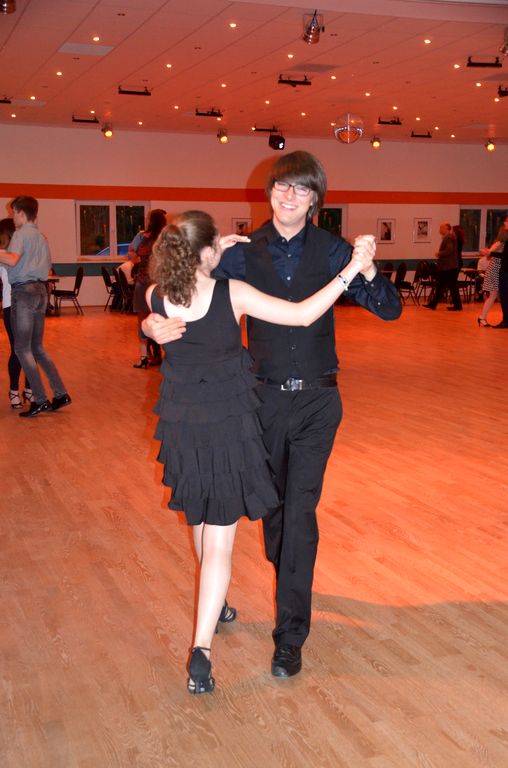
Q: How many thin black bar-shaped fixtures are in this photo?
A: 10